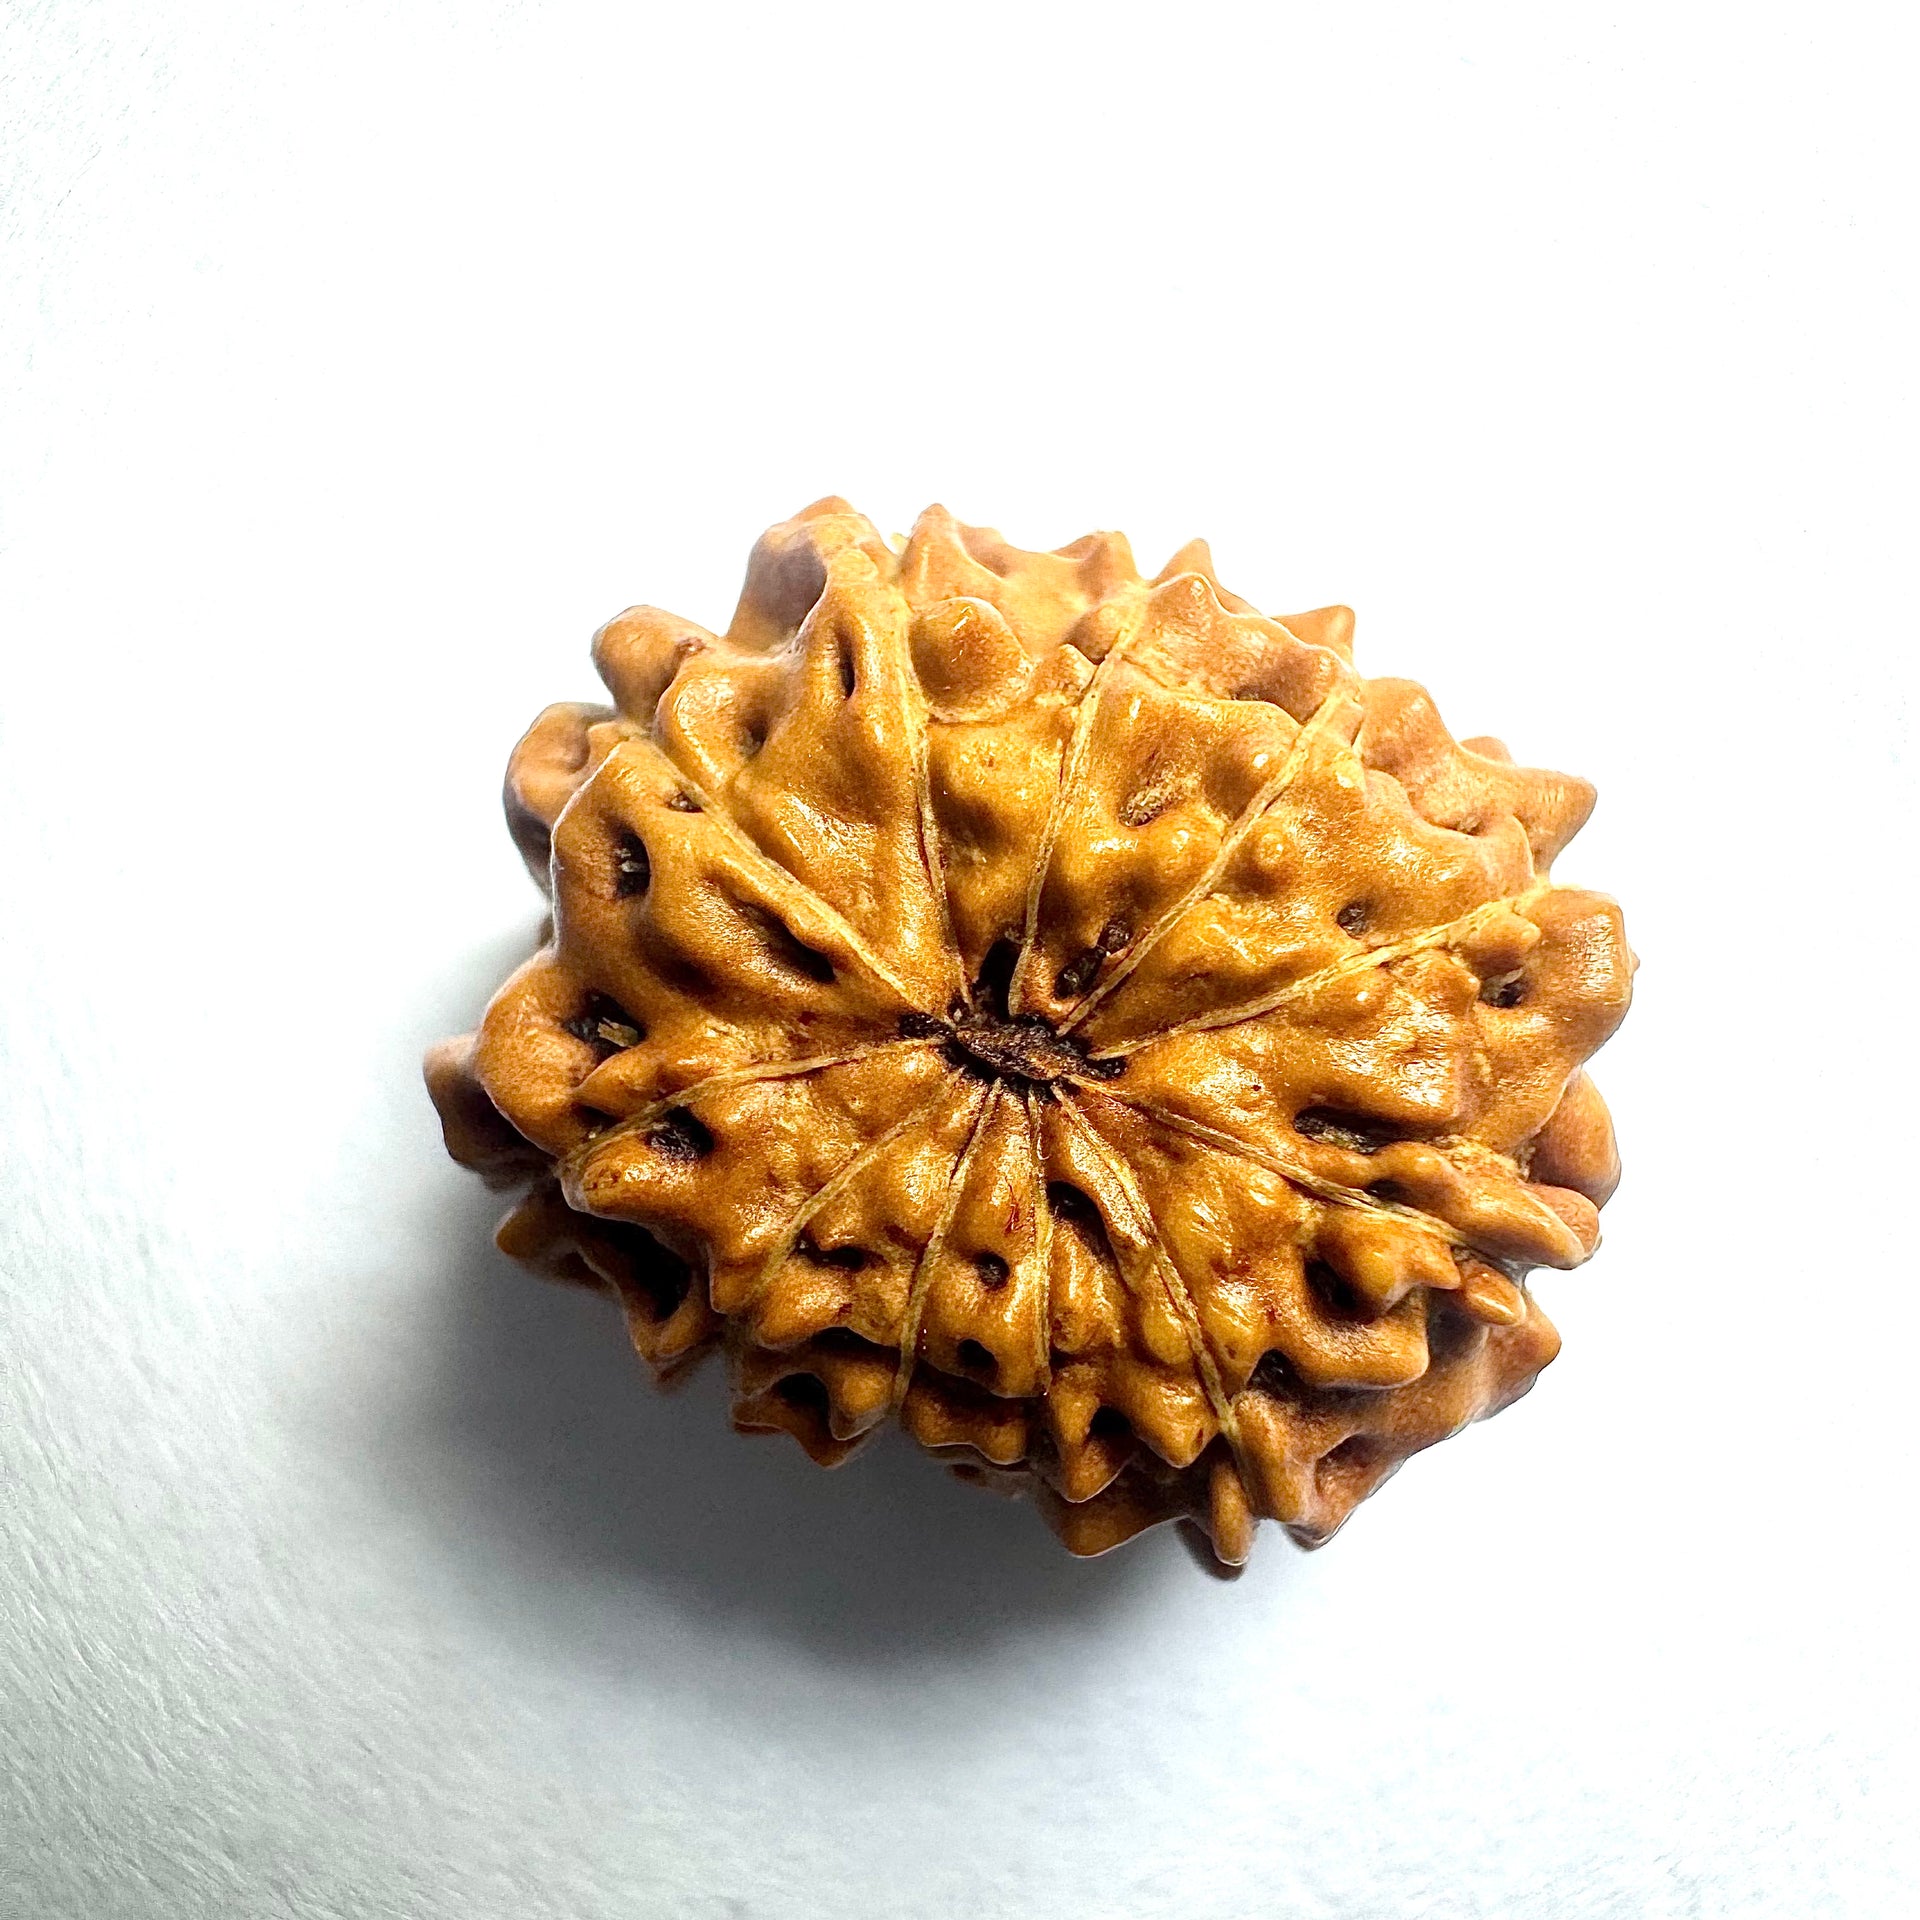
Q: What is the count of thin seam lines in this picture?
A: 11